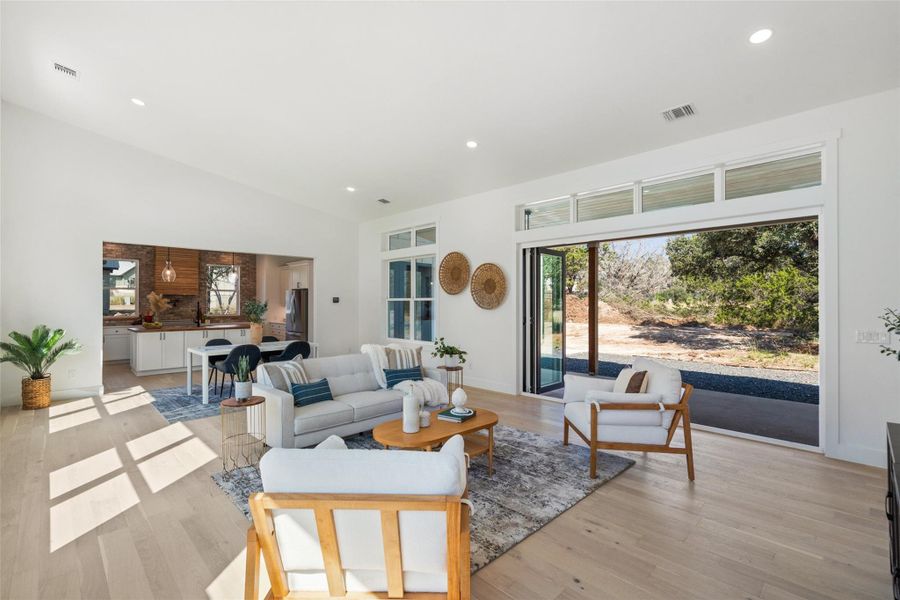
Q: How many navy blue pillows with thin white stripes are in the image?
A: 2